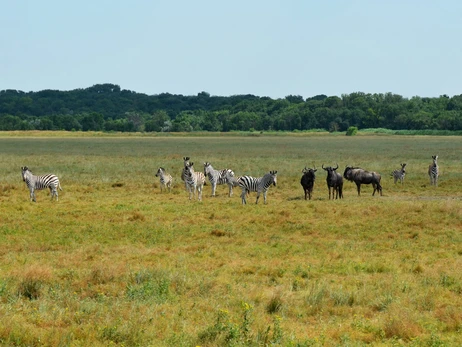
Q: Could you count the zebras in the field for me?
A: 9